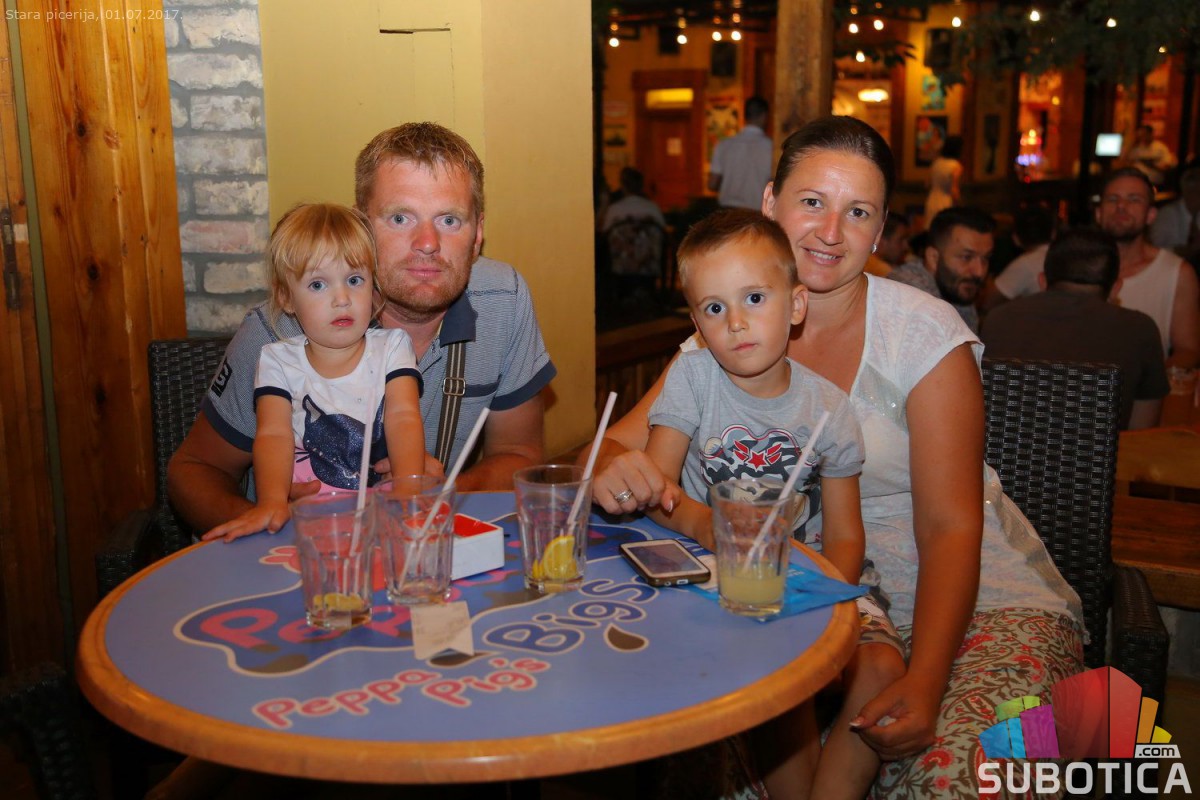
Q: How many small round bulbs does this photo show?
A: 11